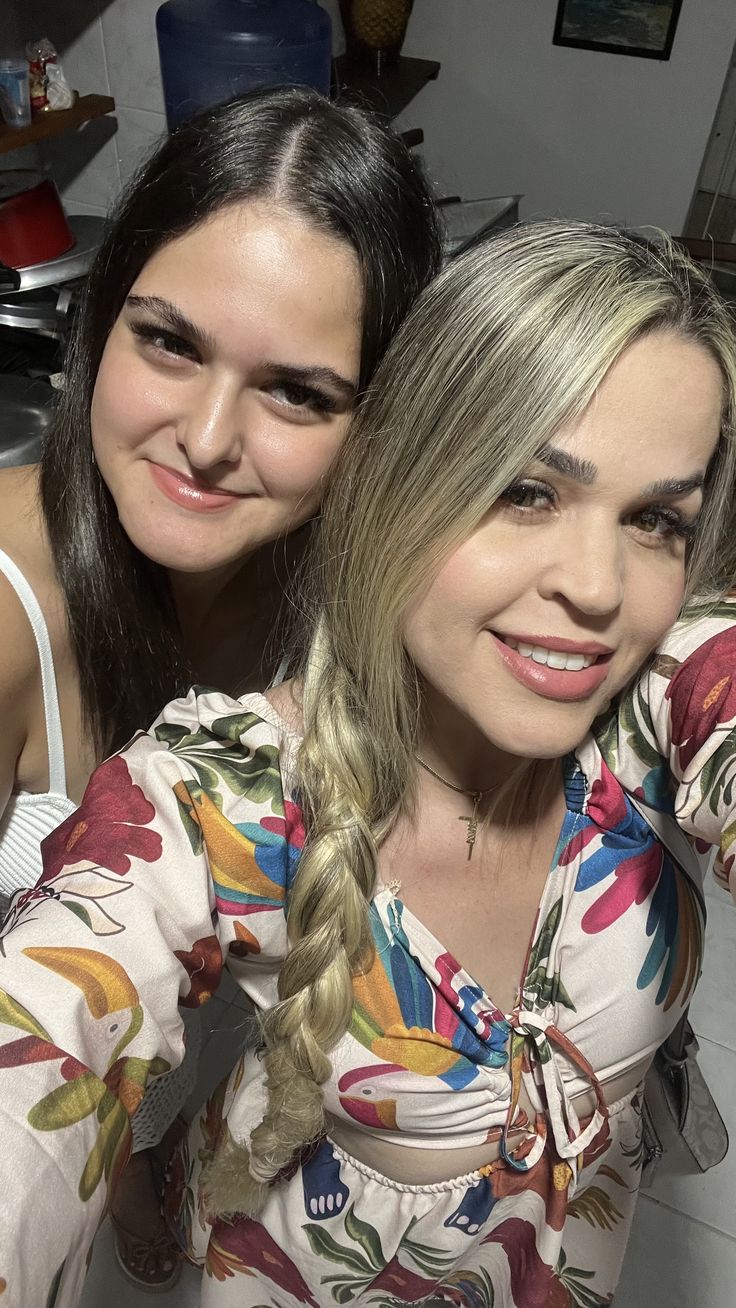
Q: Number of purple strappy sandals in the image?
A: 0